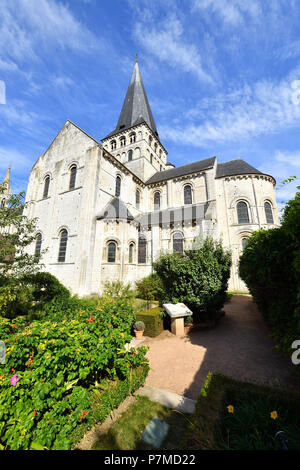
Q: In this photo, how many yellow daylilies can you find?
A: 2